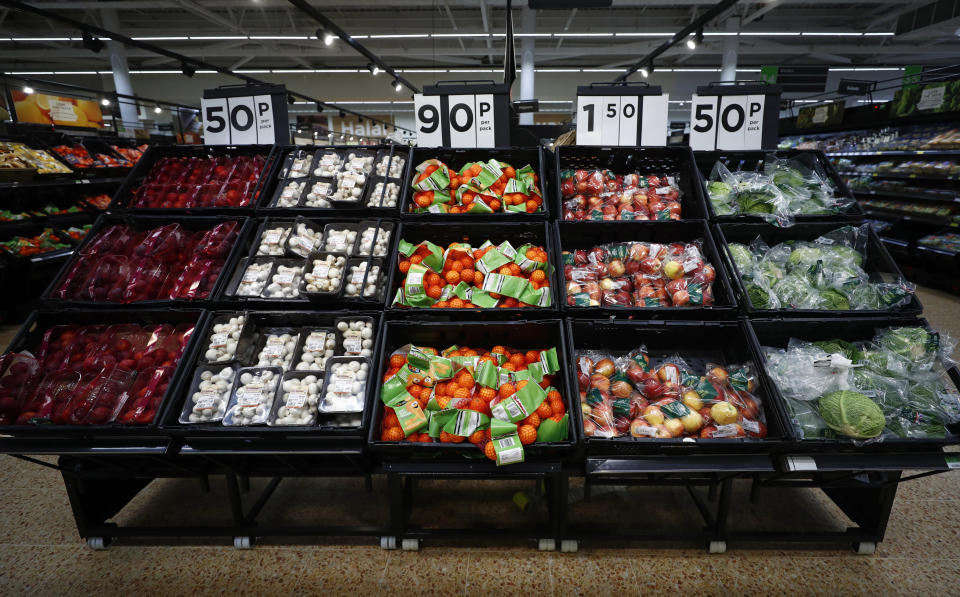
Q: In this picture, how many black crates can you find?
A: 15